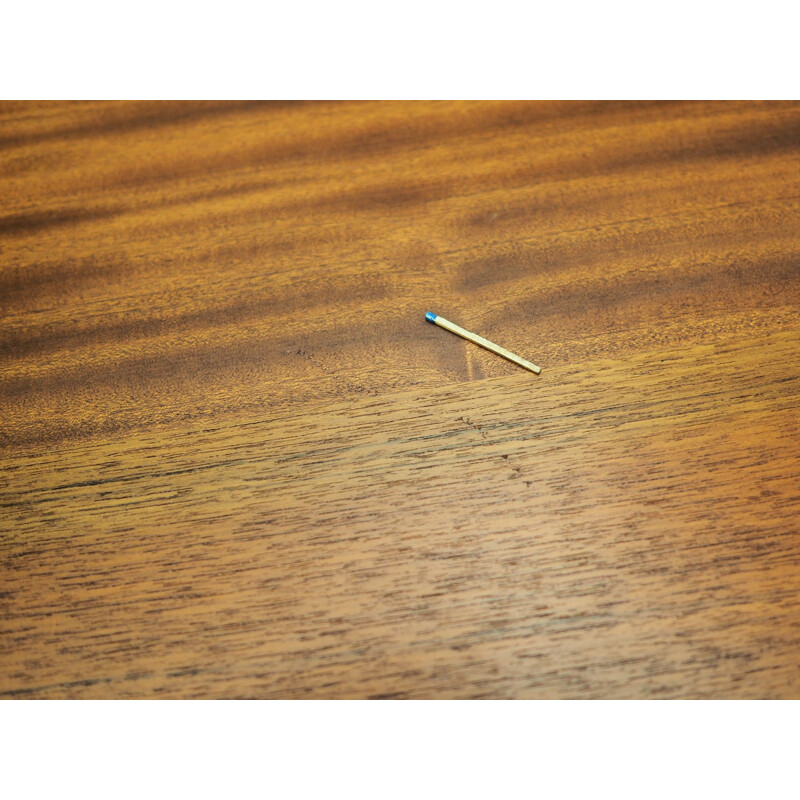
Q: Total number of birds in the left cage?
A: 0